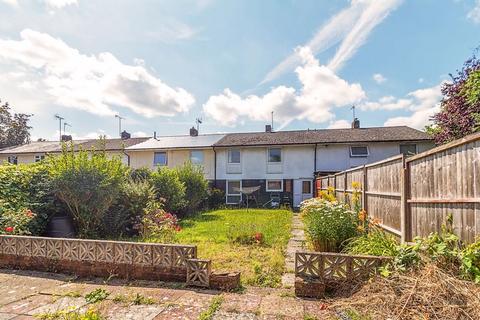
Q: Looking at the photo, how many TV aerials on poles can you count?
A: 6